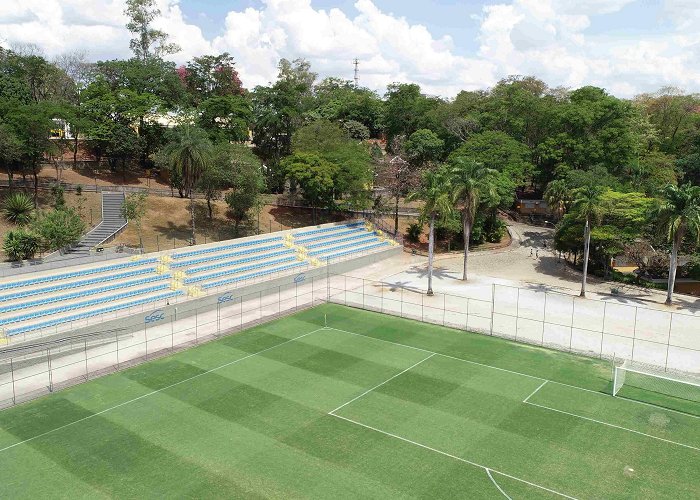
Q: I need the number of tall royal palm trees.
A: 4